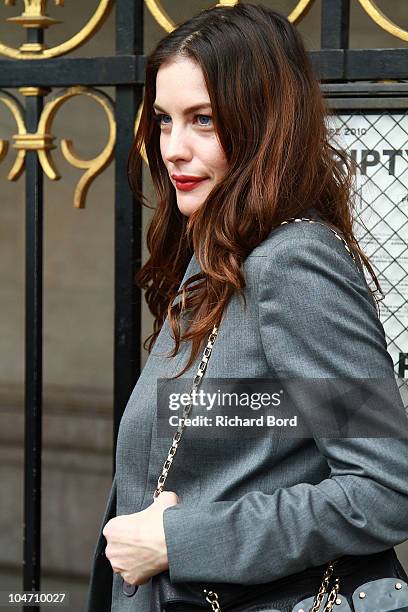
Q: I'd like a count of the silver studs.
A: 4